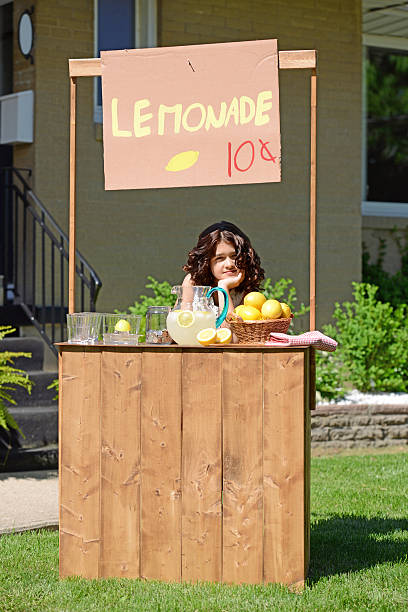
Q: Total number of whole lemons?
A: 5